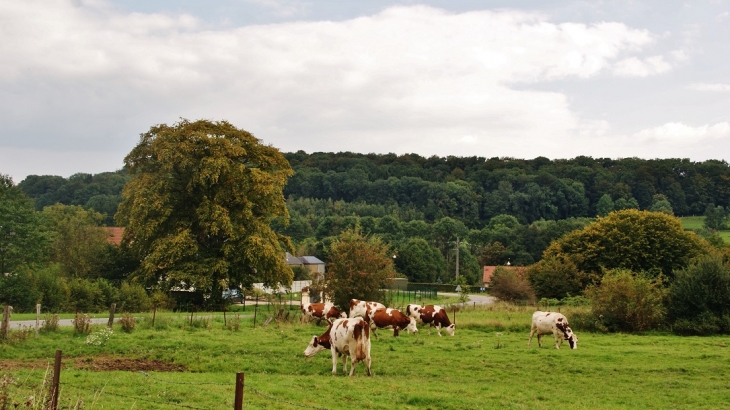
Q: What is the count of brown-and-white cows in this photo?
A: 6